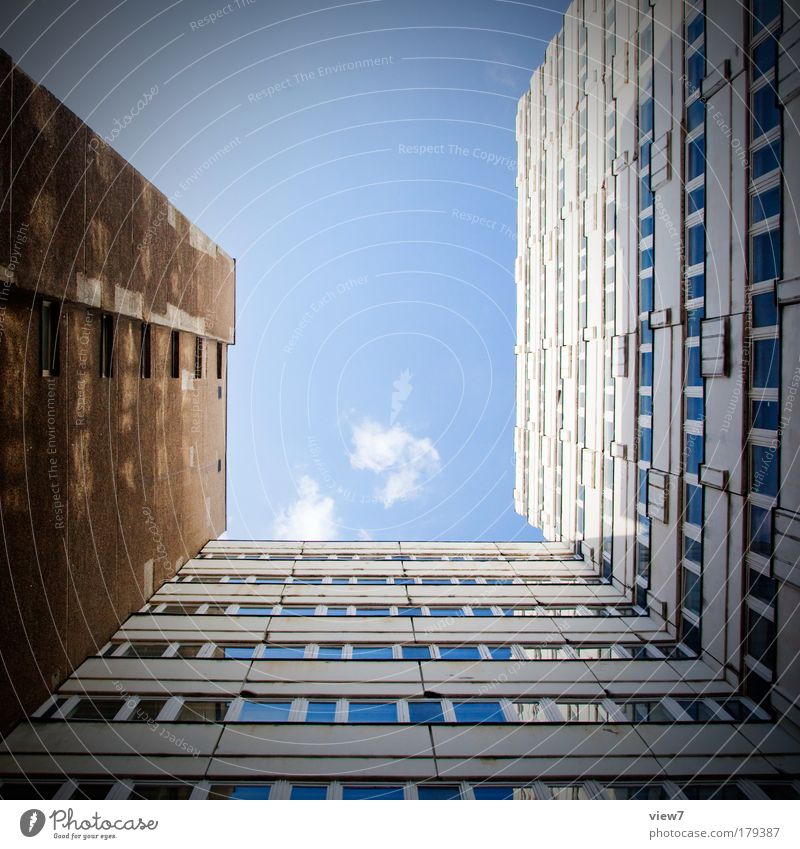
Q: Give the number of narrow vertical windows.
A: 6